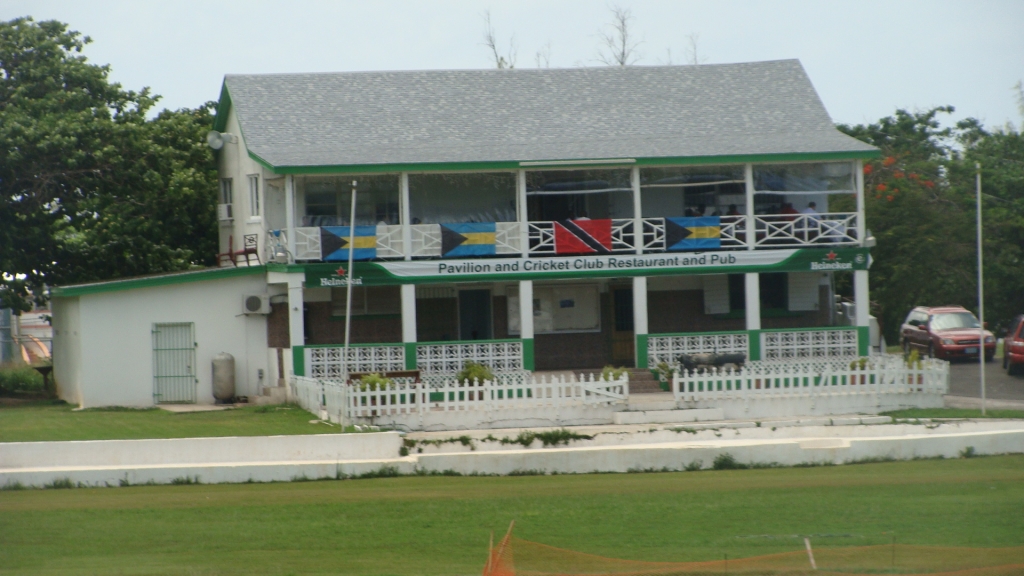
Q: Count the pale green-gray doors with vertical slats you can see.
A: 1